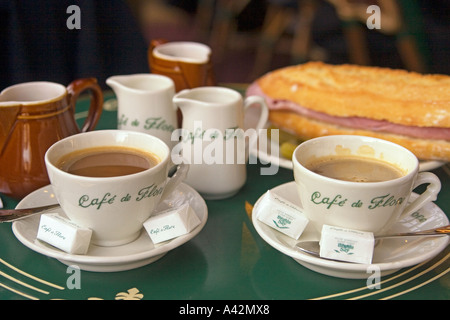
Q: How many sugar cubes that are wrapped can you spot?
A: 4